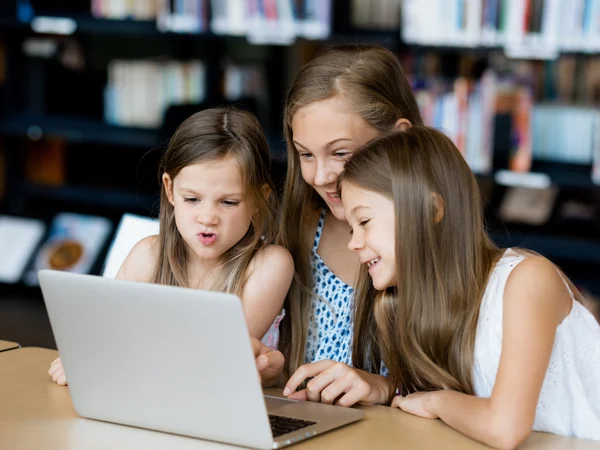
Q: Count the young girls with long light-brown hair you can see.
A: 3